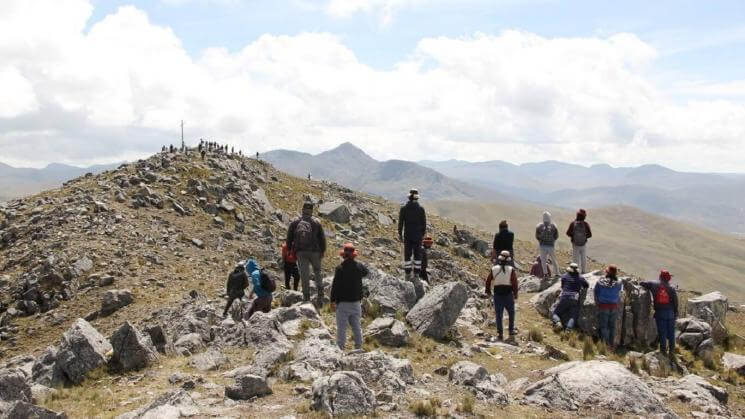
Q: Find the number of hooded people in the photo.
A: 2